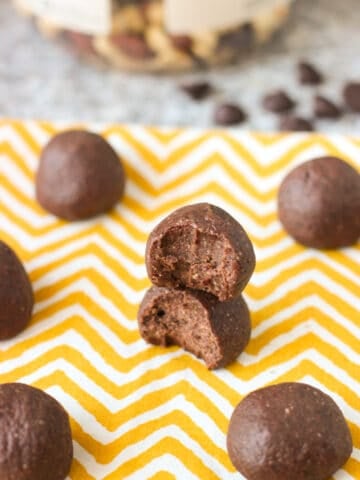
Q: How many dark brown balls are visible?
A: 7